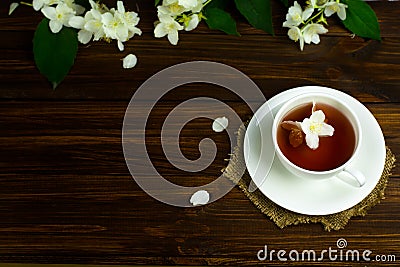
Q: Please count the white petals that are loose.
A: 3